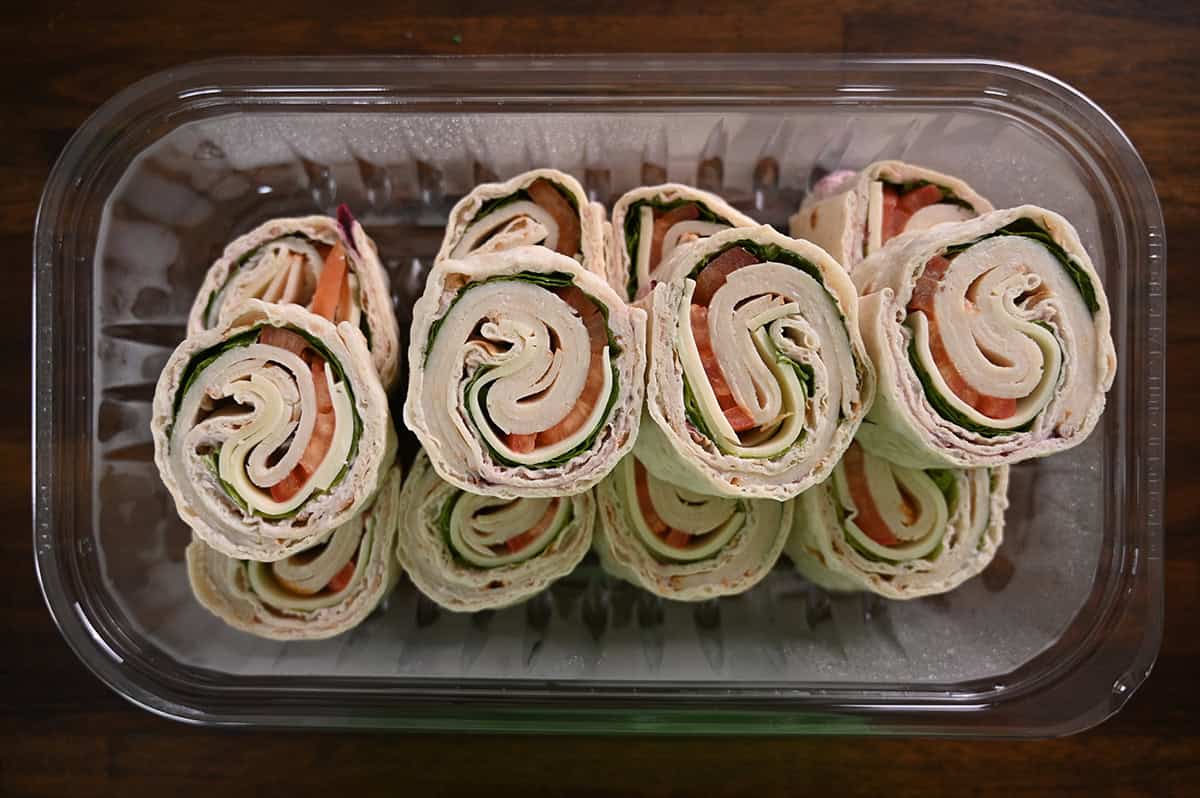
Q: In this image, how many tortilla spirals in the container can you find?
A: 12